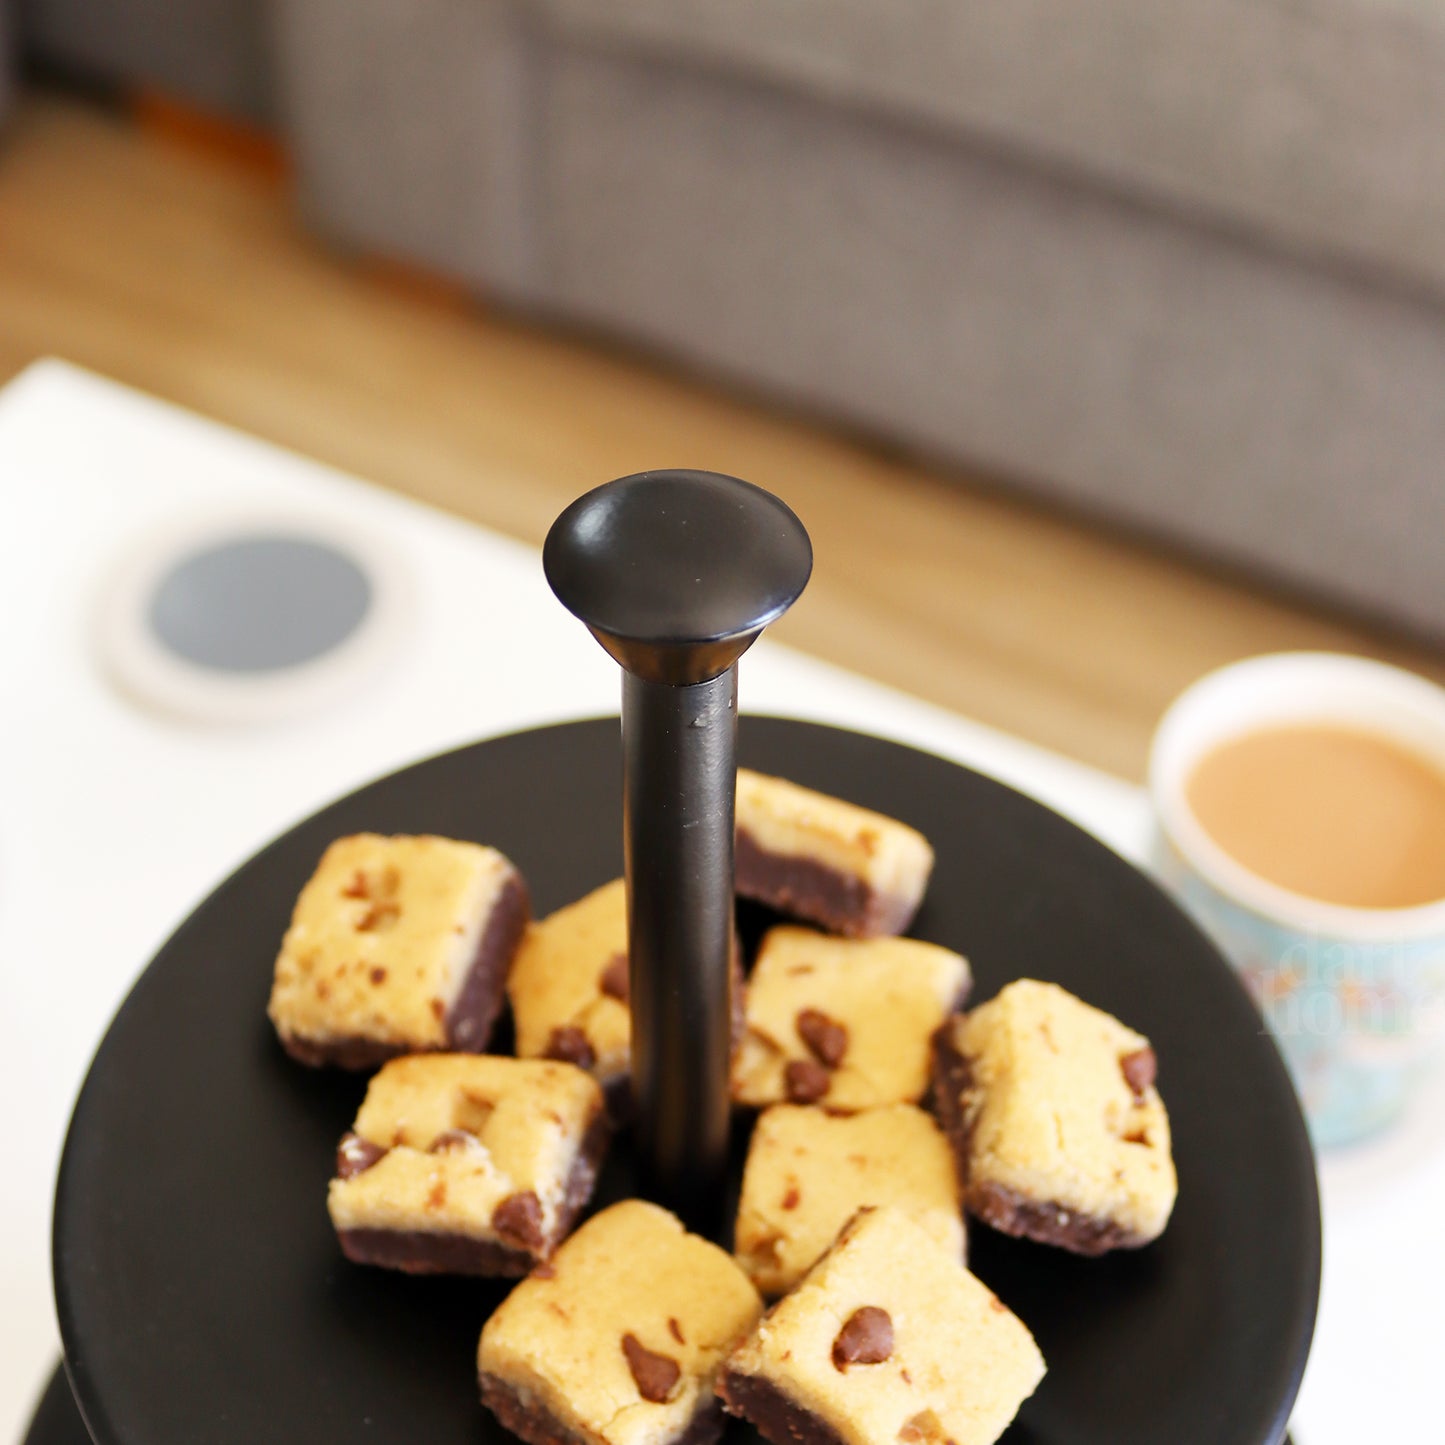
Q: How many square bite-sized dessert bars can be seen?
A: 9